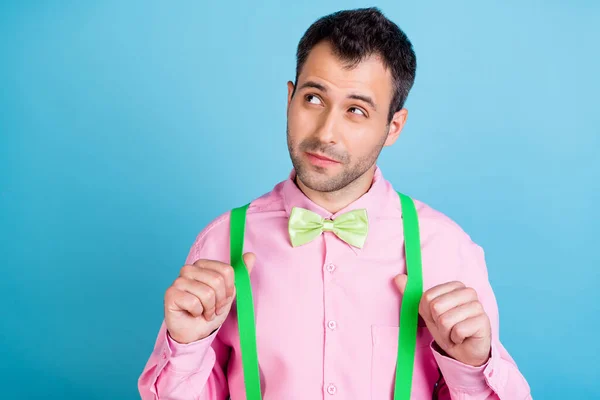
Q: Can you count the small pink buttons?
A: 3